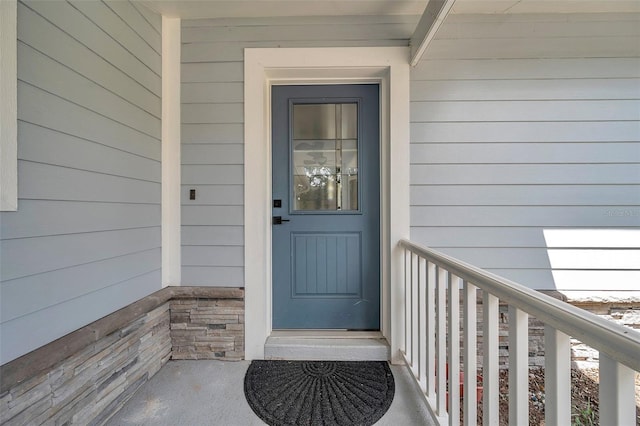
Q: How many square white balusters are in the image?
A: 11